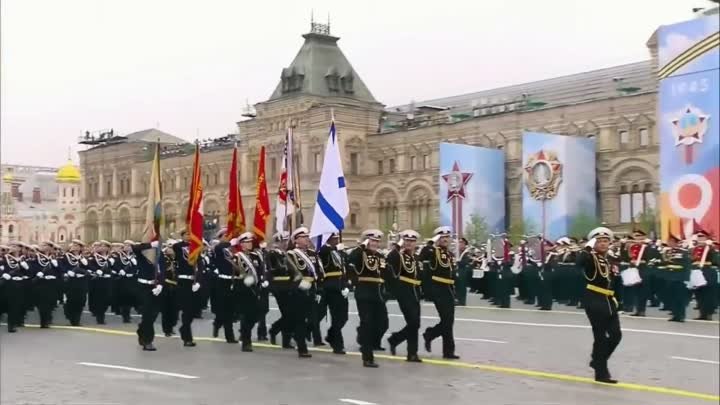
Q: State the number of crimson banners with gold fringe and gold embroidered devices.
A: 3